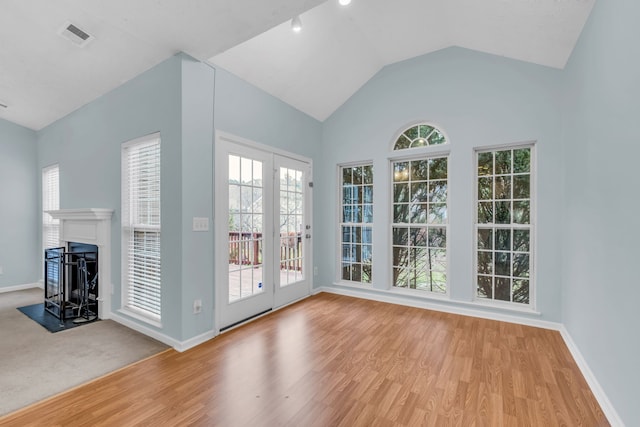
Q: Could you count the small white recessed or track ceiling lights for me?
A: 2